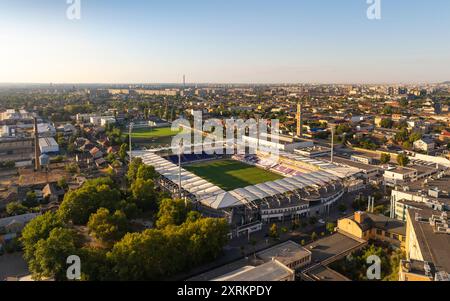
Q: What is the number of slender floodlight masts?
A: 4